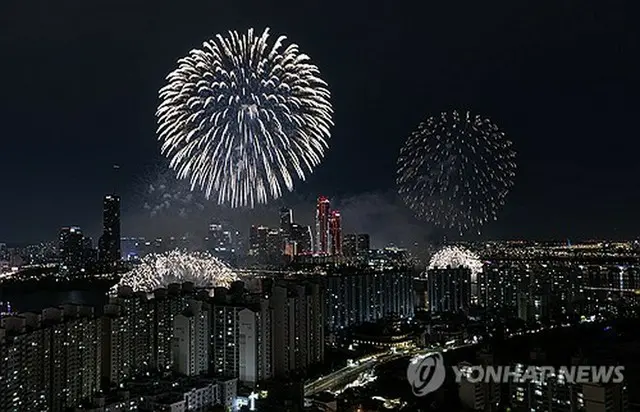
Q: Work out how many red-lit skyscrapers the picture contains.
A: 2